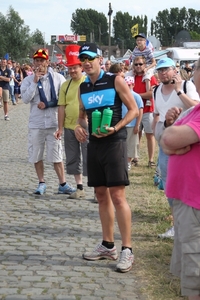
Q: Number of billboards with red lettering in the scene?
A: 1